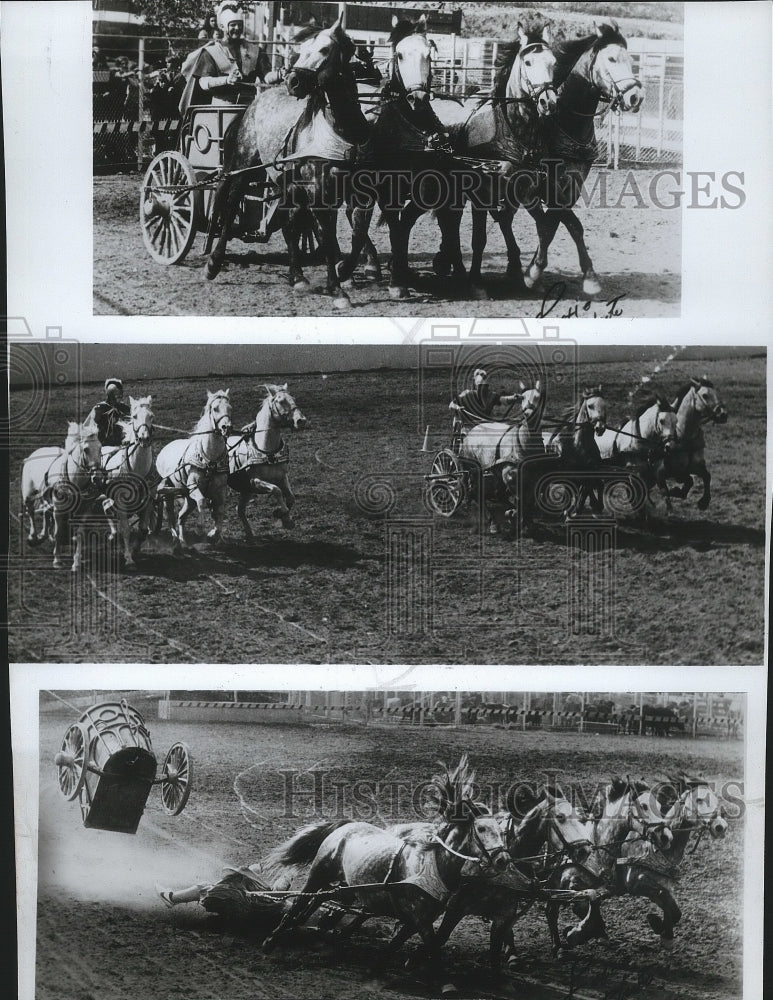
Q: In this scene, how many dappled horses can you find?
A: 12